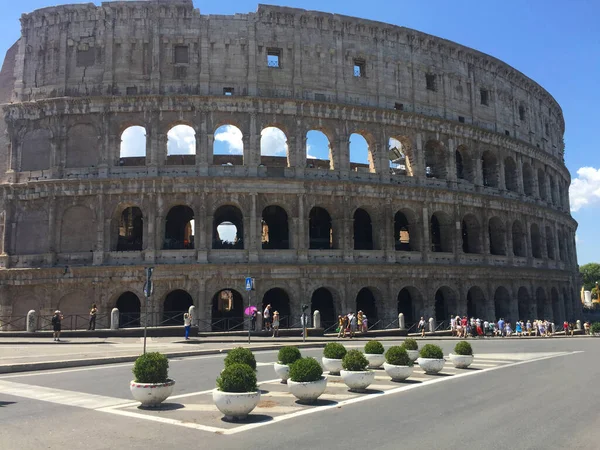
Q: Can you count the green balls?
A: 12